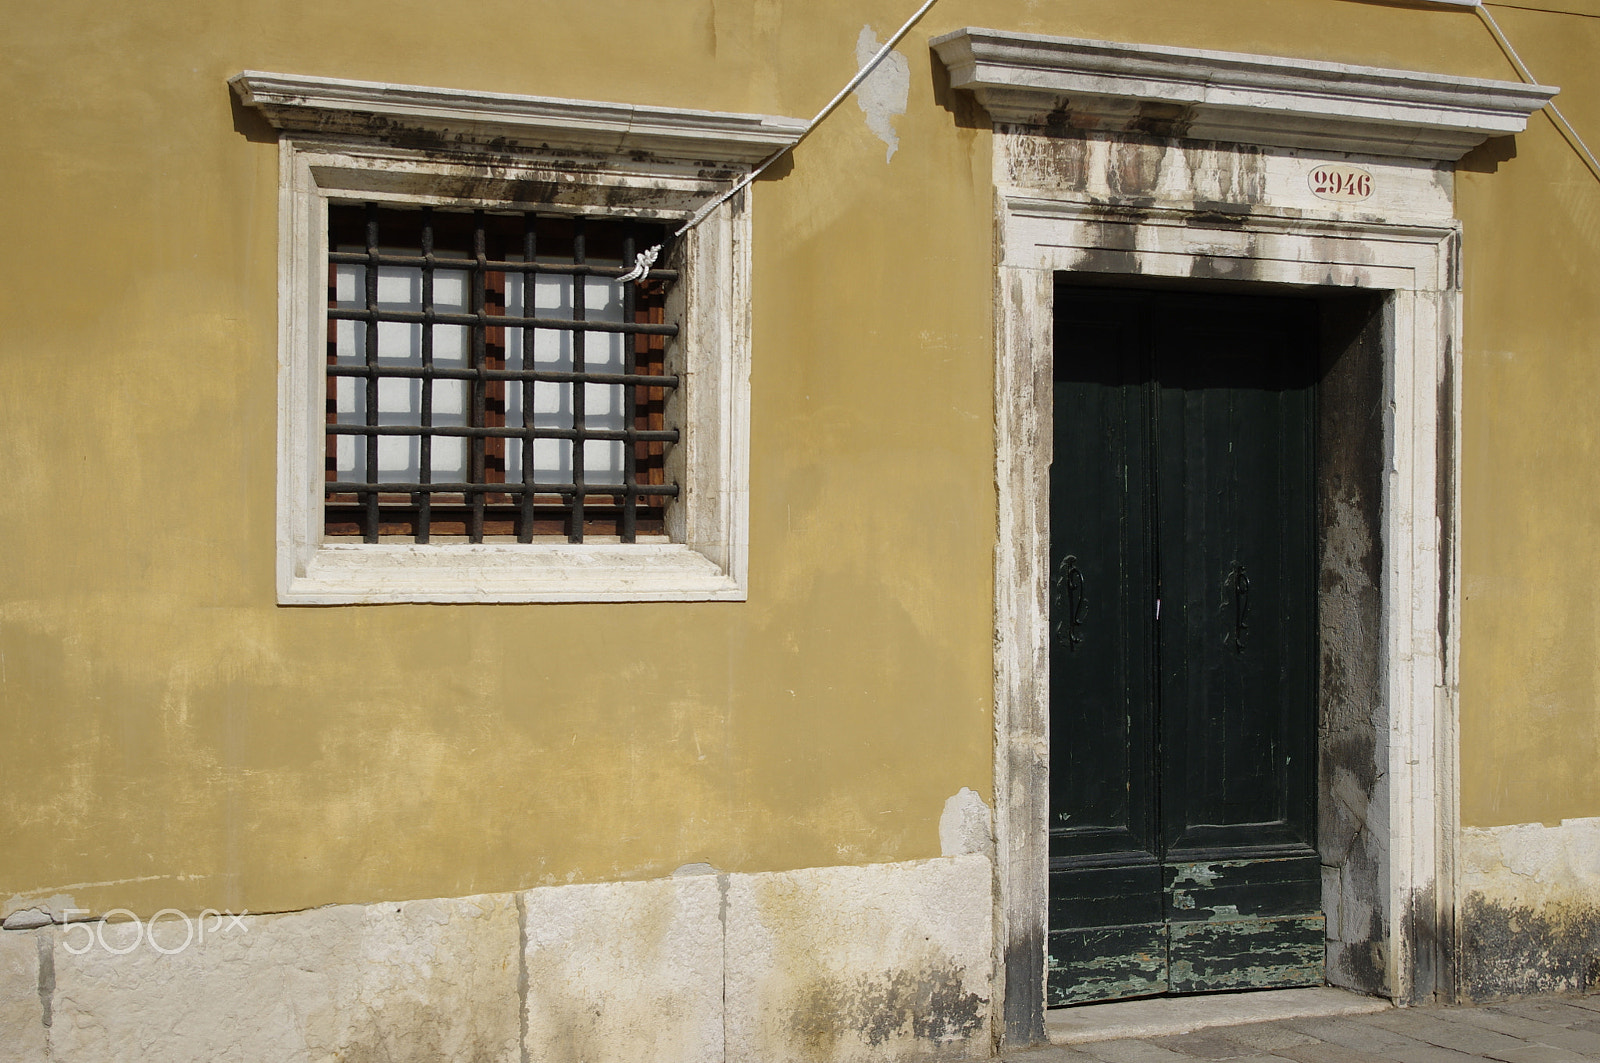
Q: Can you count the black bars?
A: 11